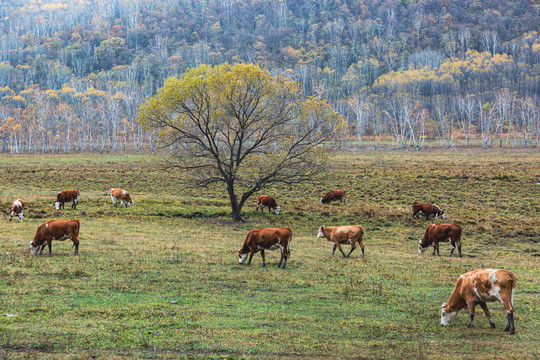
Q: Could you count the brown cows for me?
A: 11